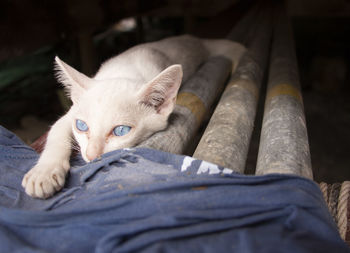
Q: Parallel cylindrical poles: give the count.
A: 3